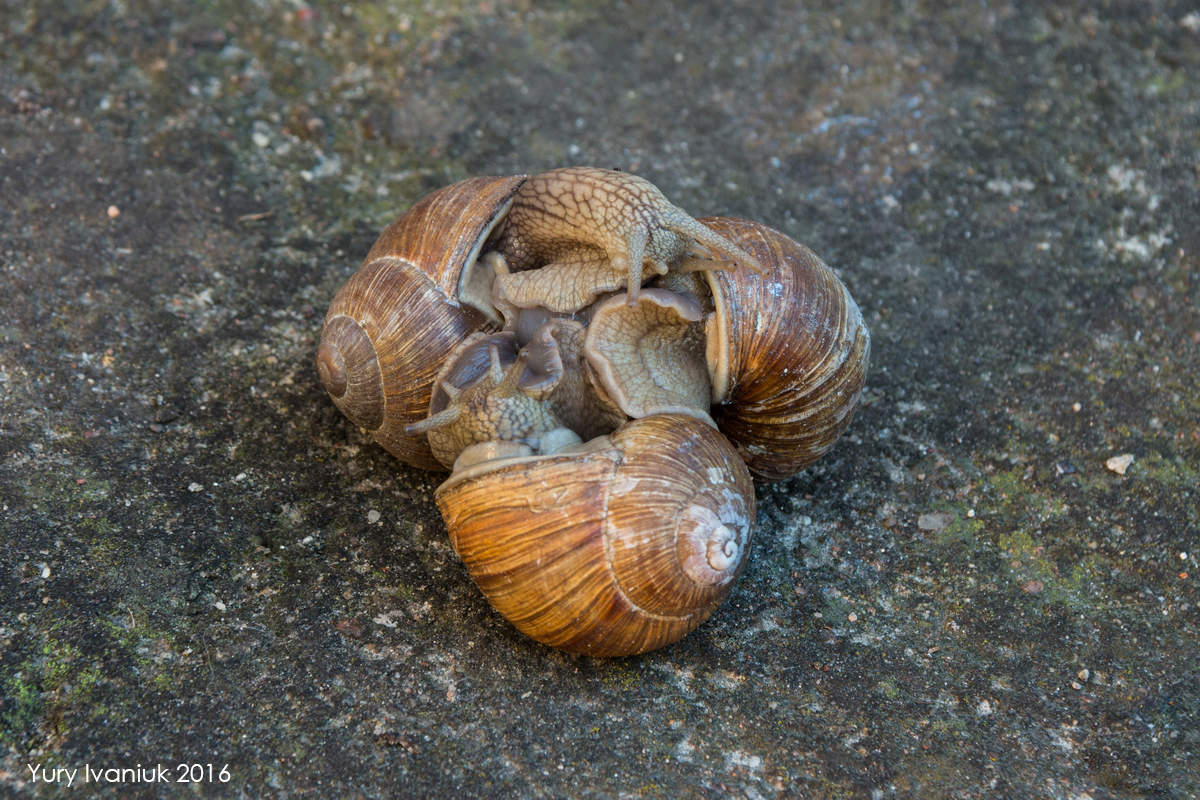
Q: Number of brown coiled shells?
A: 3